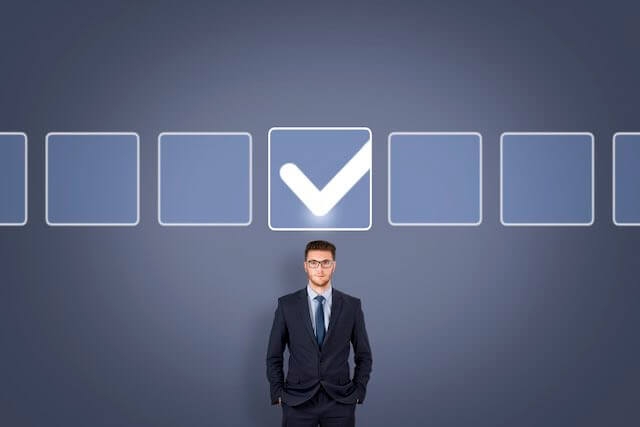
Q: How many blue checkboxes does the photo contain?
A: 7